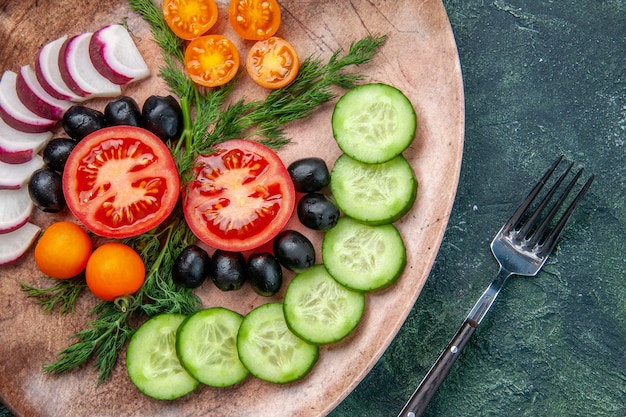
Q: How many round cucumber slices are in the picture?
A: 7